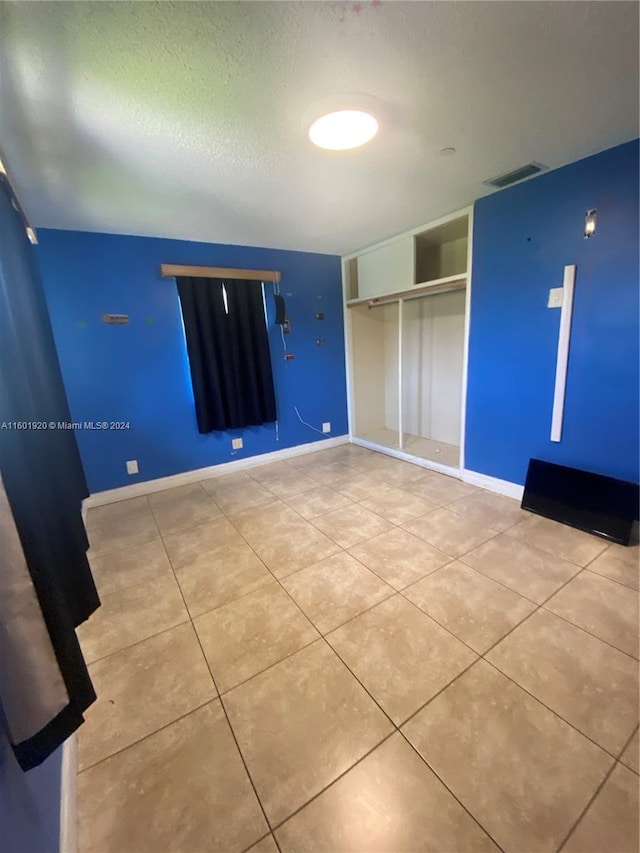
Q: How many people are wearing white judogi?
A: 0